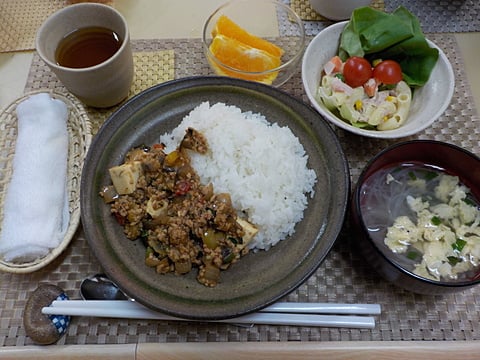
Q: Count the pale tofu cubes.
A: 3